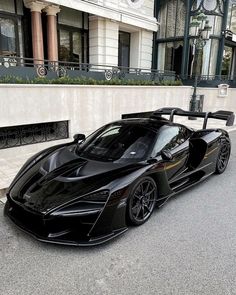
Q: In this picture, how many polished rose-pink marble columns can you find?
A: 2